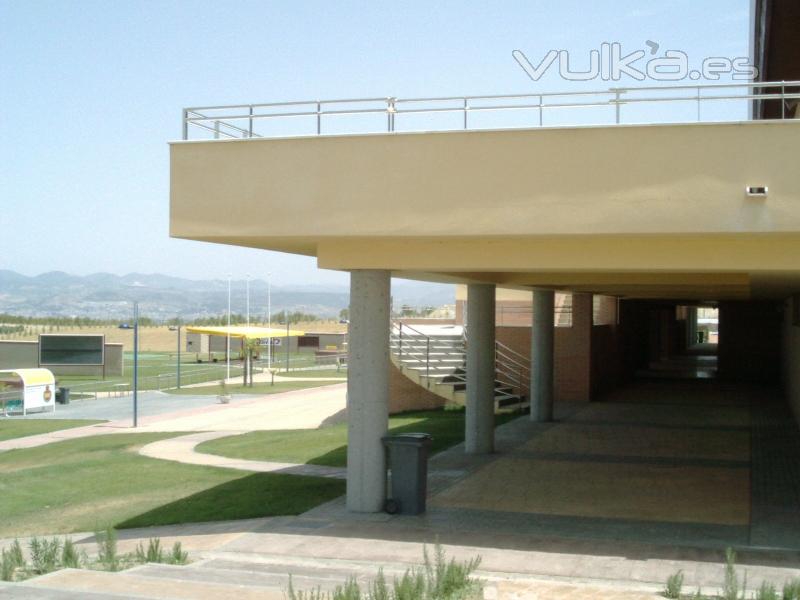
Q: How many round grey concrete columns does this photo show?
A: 3